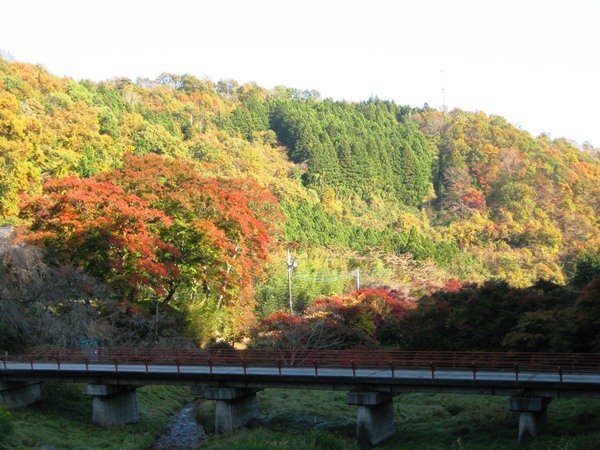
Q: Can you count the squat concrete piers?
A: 5